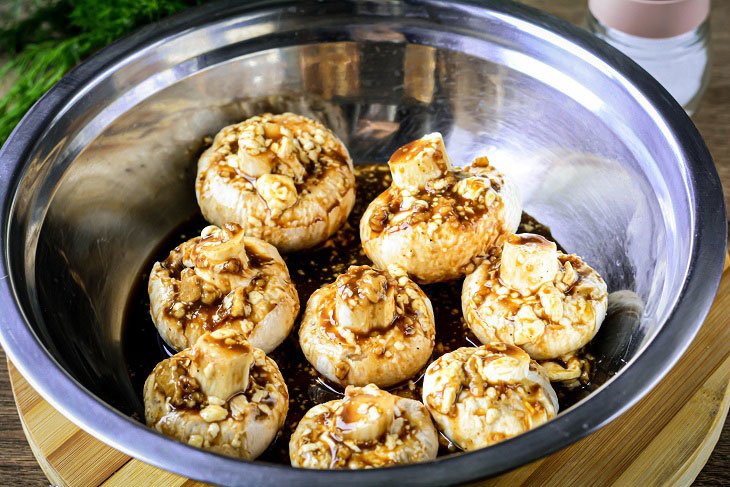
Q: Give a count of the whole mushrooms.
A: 8